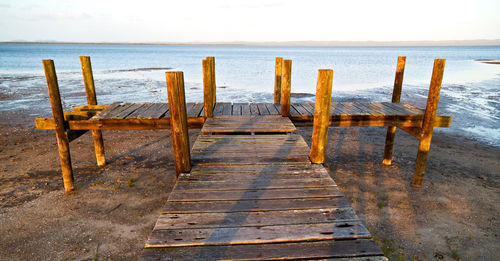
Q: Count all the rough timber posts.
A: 10